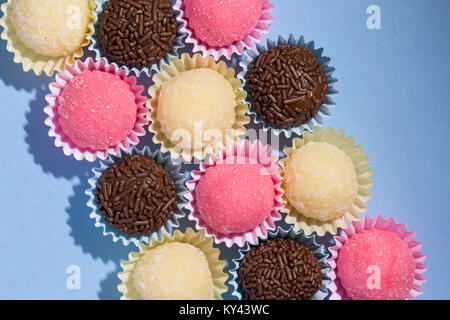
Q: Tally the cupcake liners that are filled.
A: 12